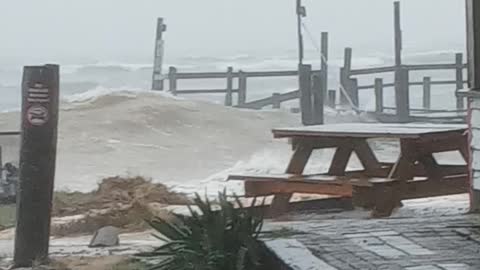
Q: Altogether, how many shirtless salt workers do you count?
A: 0